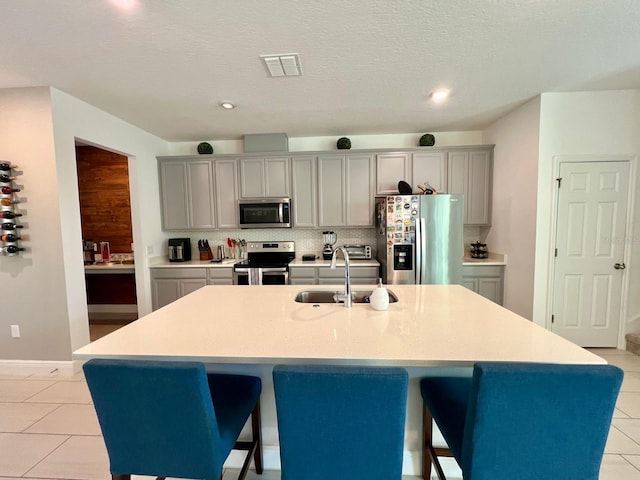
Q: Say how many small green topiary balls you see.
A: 3